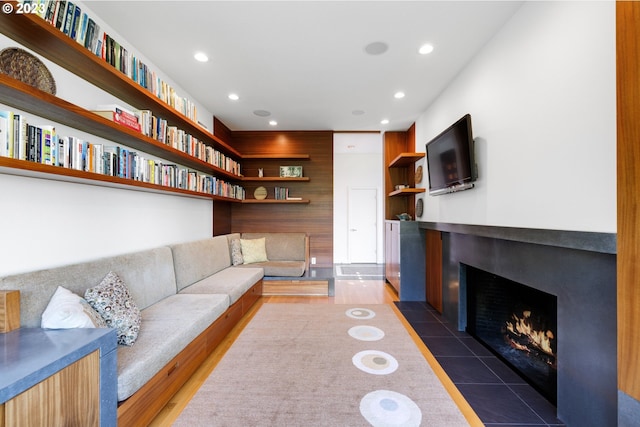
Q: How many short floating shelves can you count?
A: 2